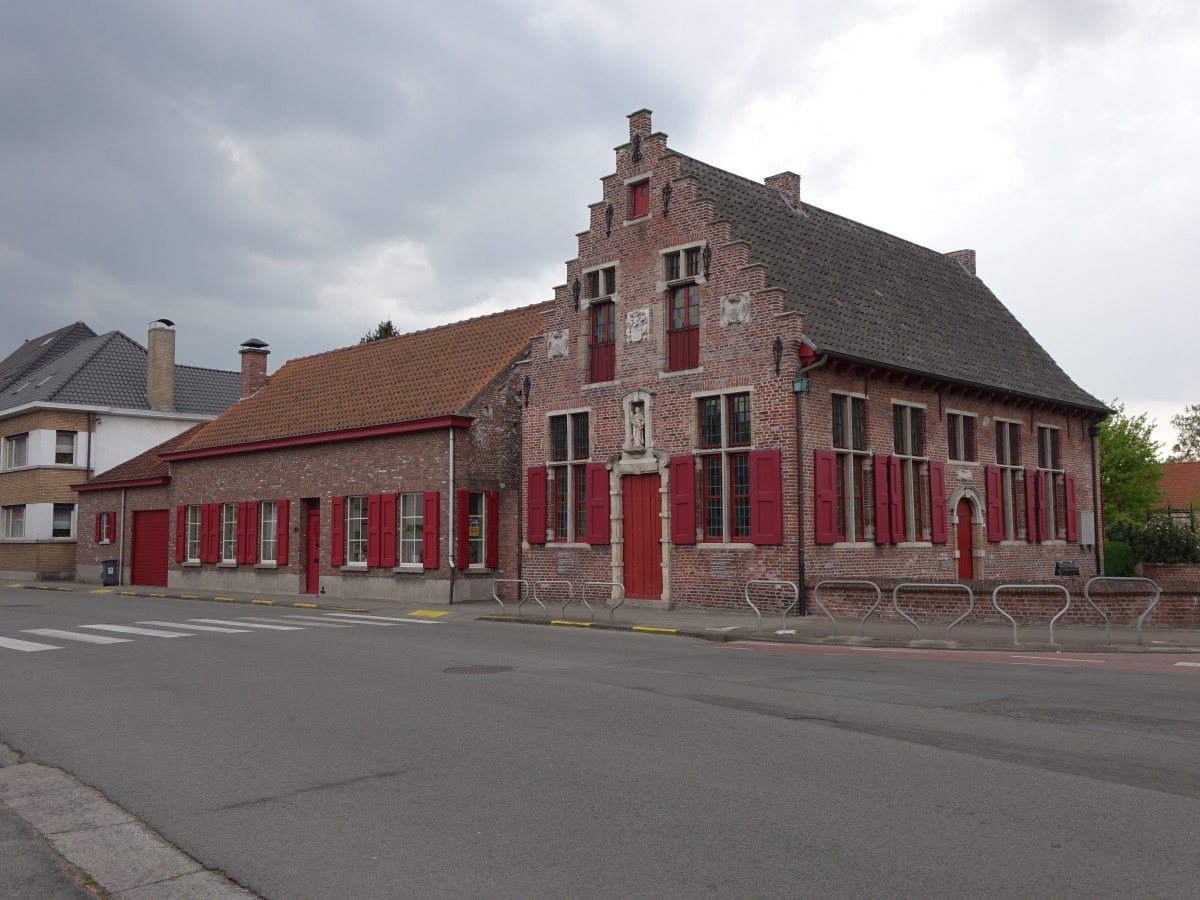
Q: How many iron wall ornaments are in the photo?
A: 7